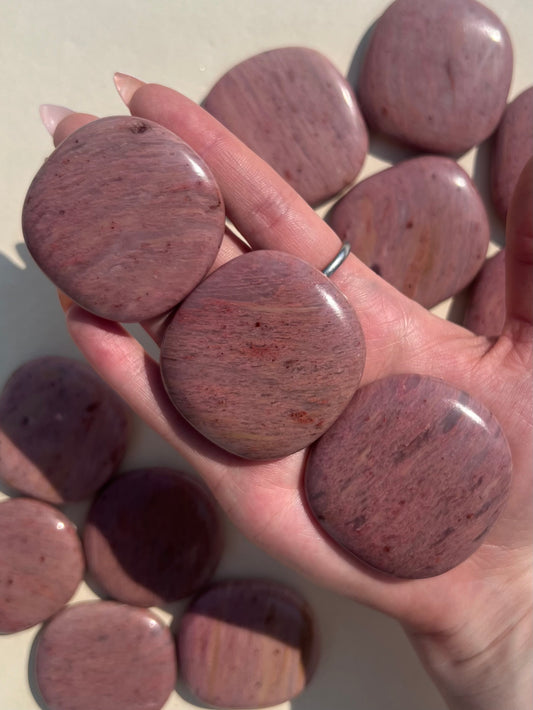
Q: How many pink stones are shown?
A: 13